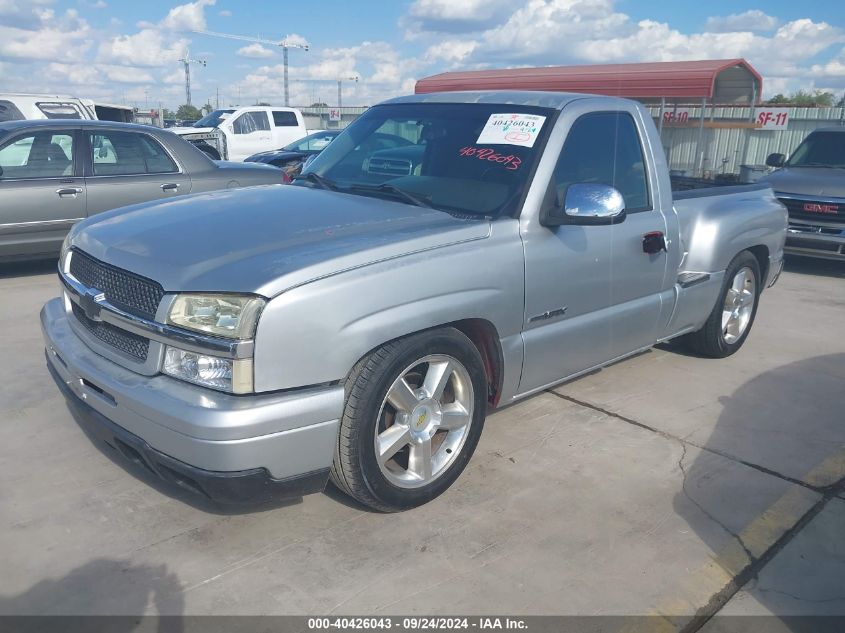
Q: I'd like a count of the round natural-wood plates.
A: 0